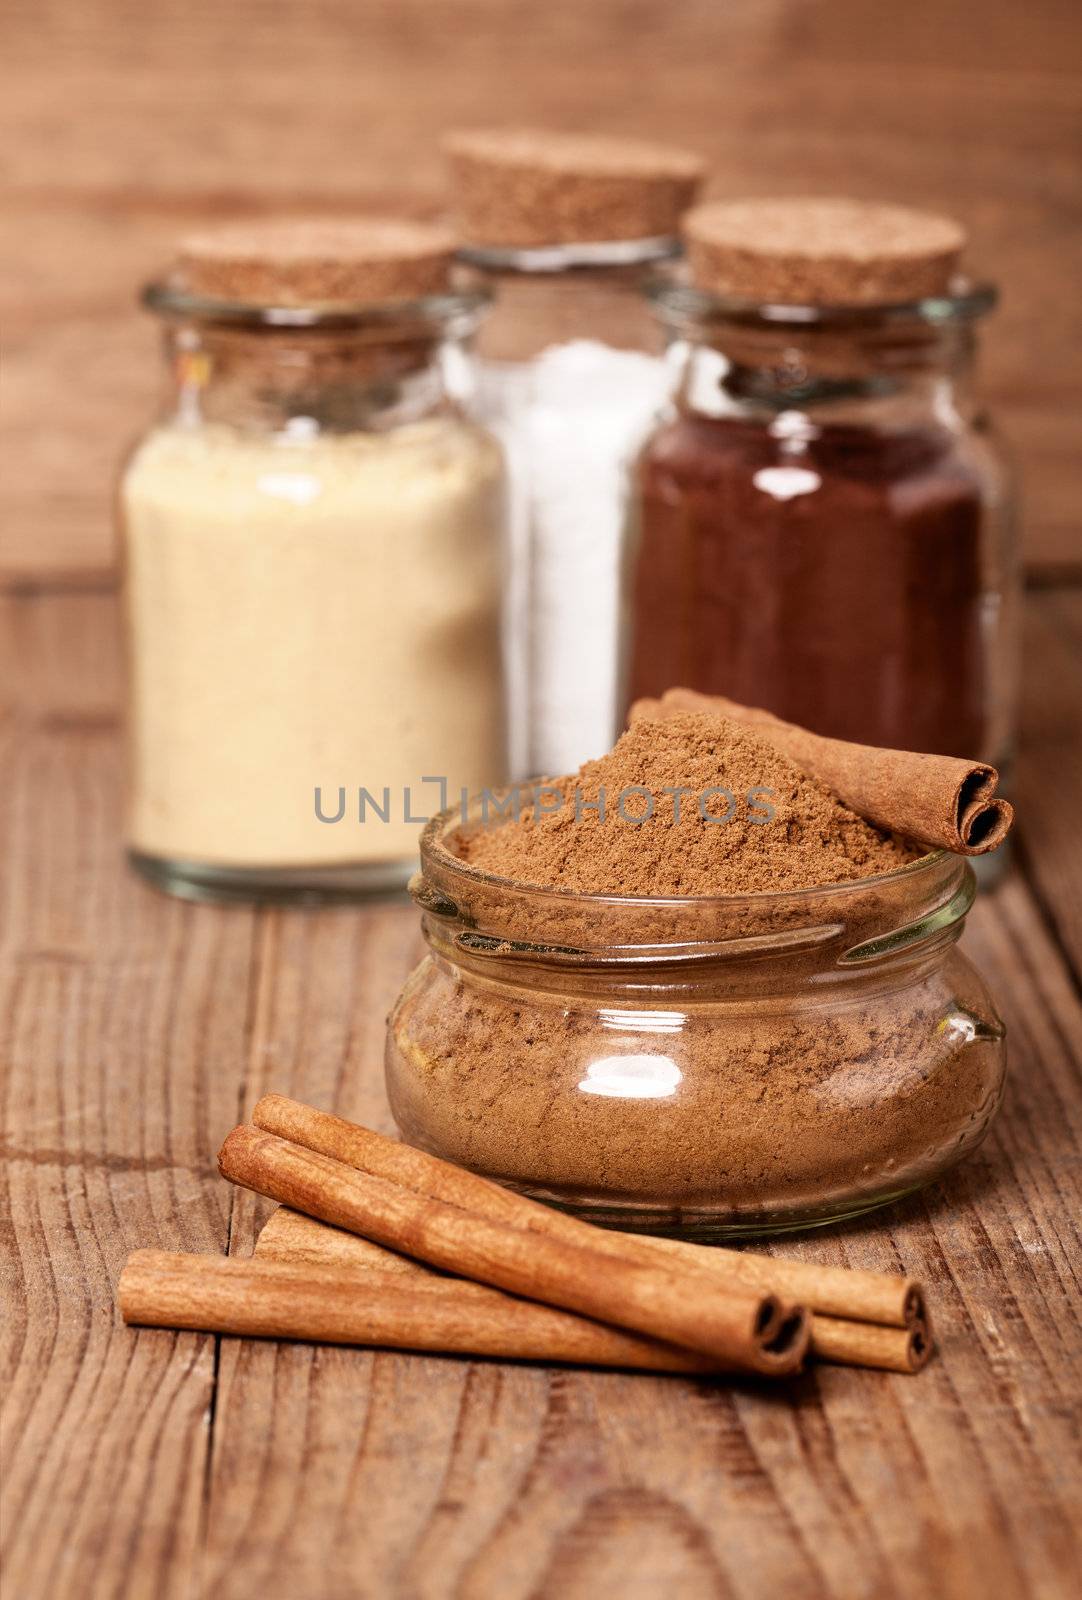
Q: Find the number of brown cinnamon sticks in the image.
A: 4